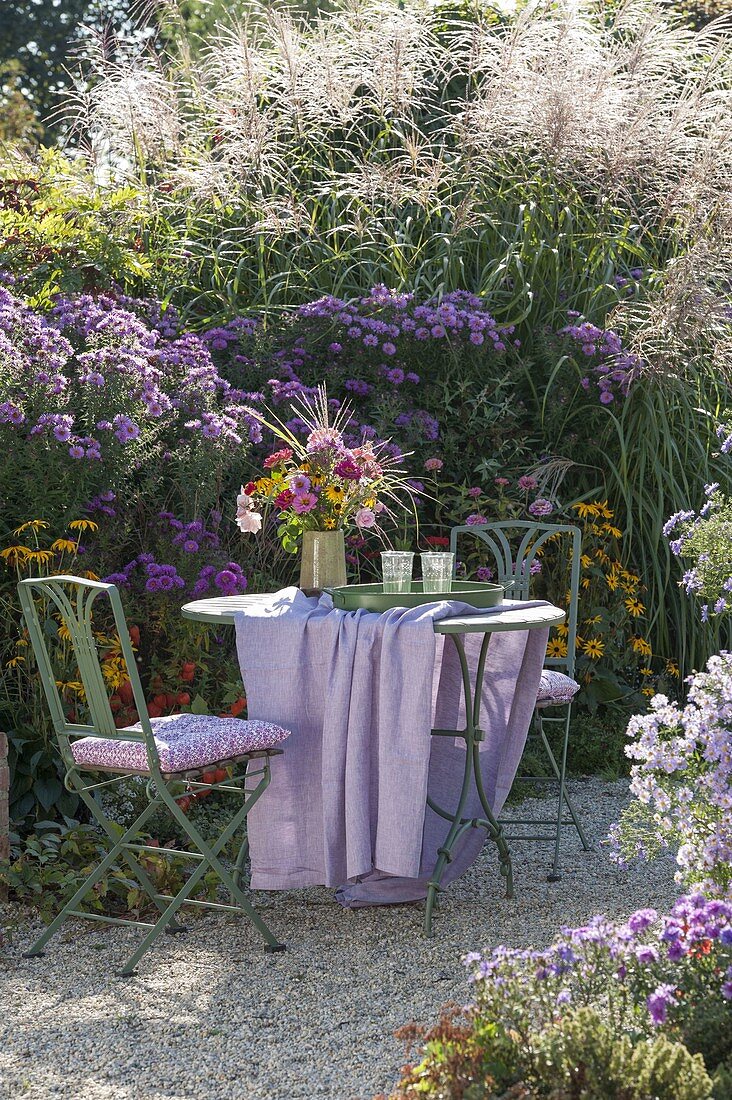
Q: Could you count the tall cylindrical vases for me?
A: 1